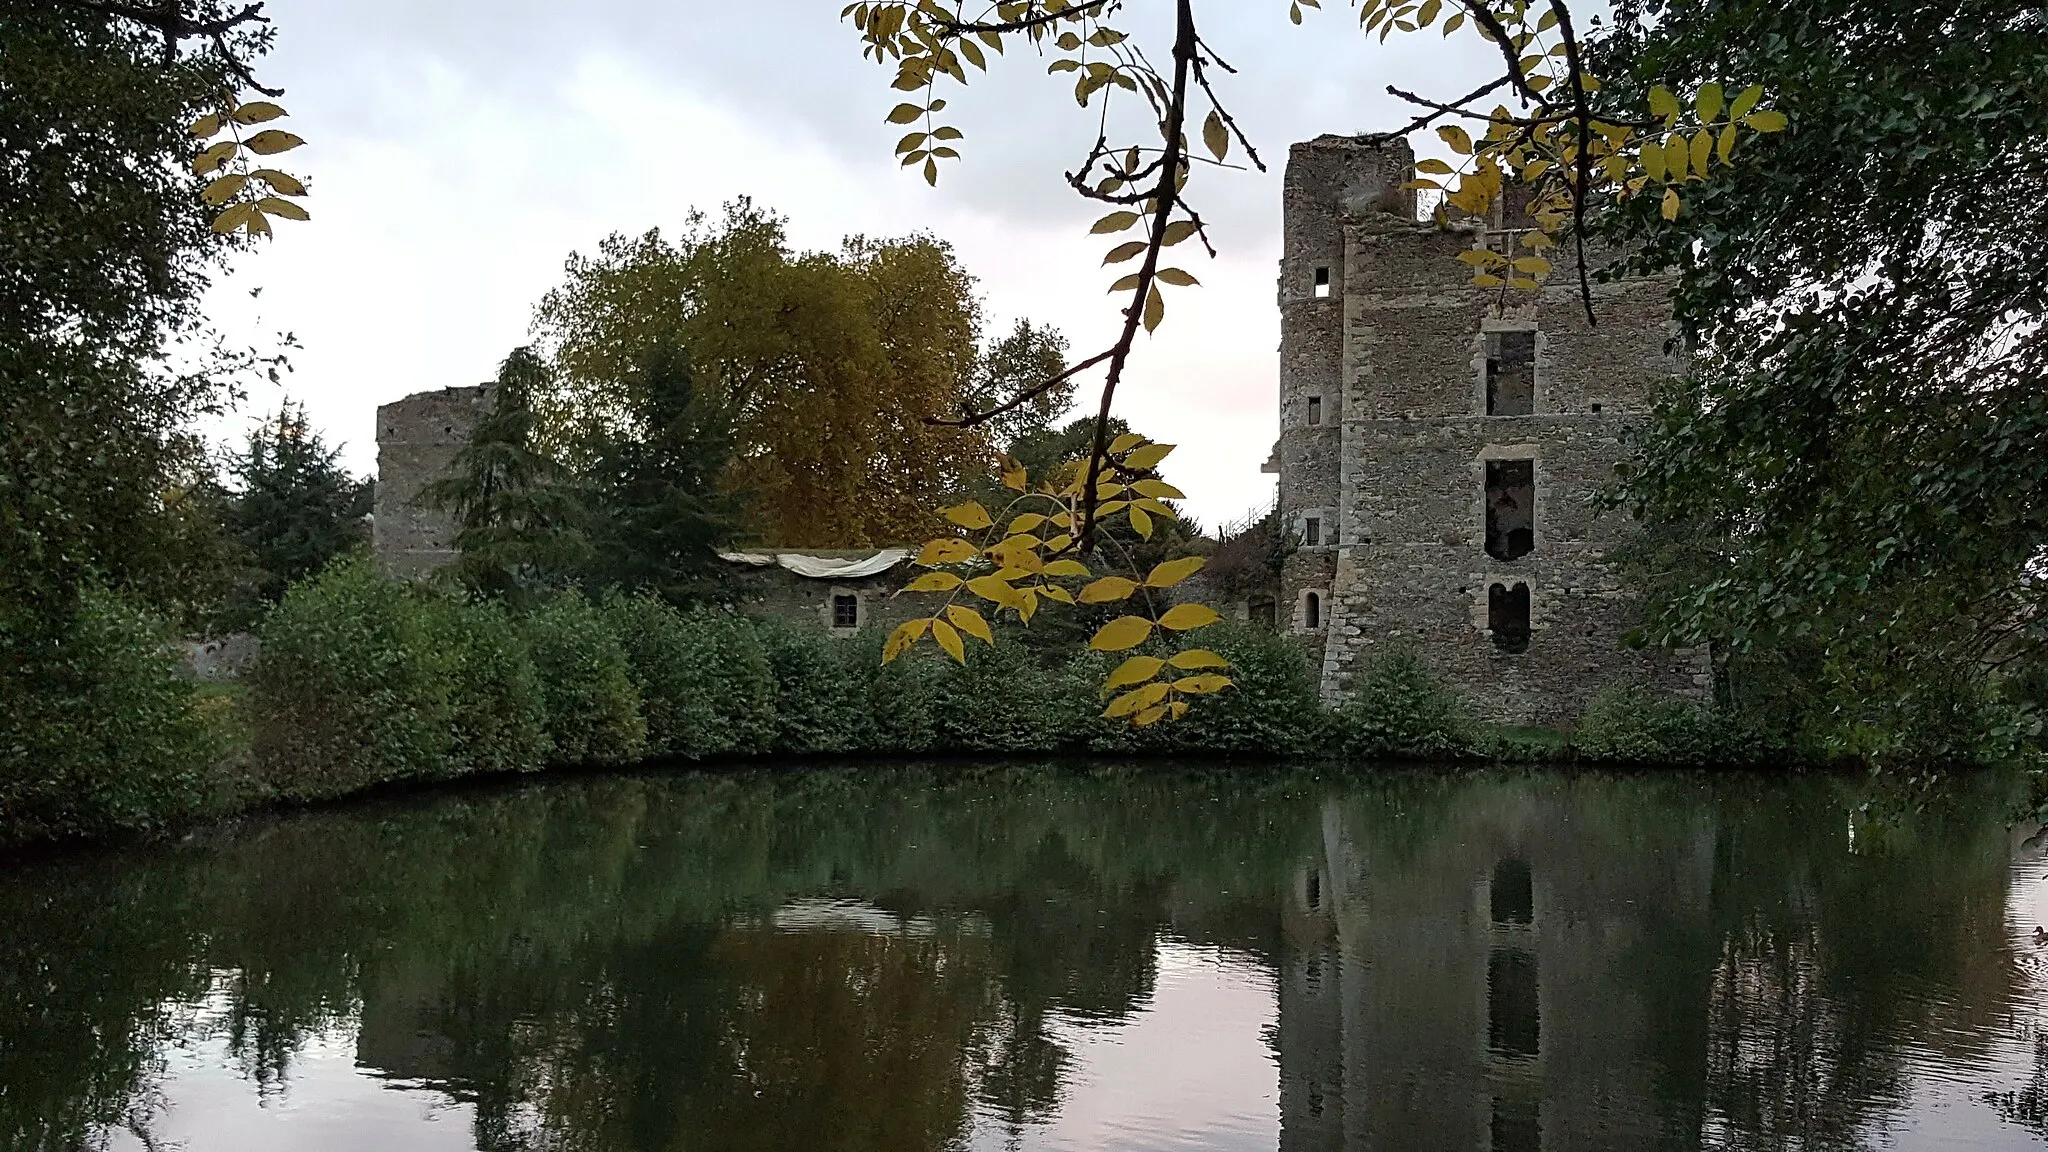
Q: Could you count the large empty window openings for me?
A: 3